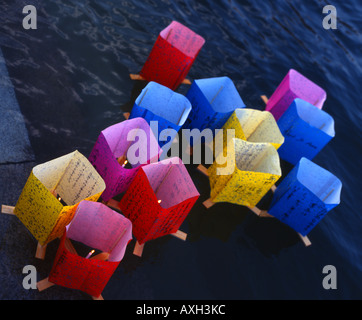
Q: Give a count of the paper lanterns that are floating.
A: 12